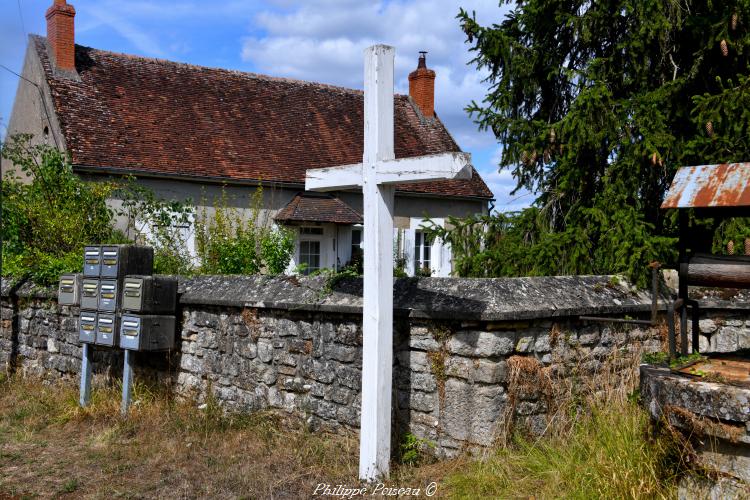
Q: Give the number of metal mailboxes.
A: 9